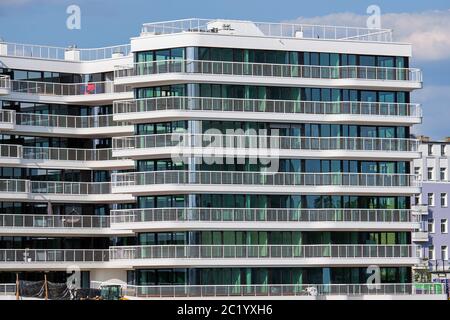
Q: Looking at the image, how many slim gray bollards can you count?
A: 0